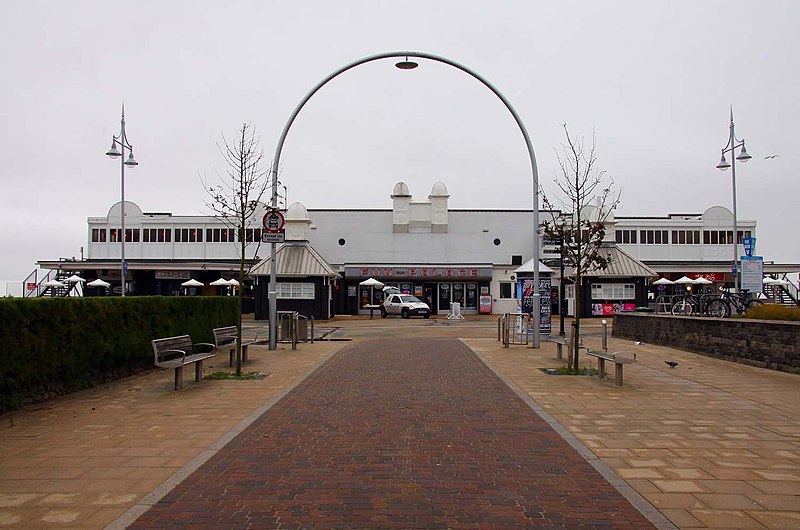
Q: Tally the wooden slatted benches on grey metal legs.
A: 4